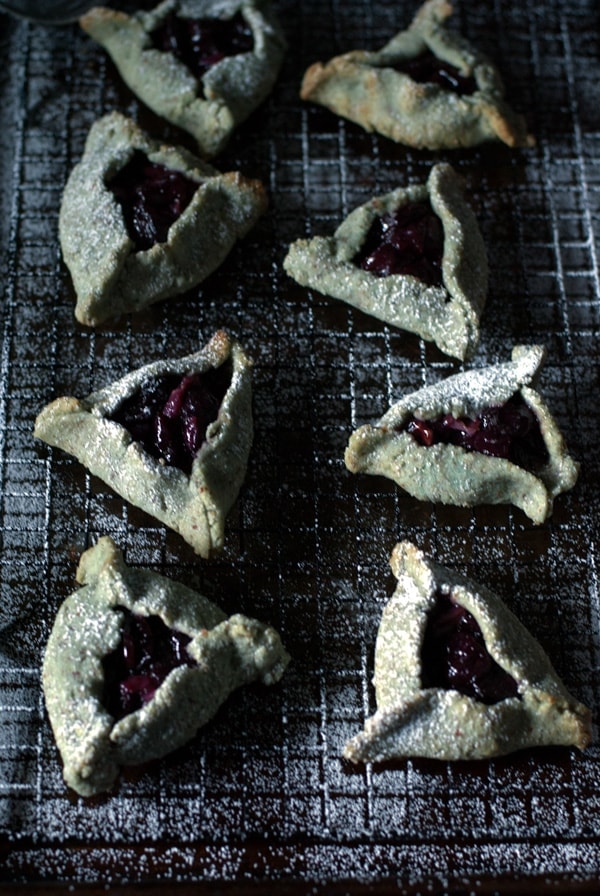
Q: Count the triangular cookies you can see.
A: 8